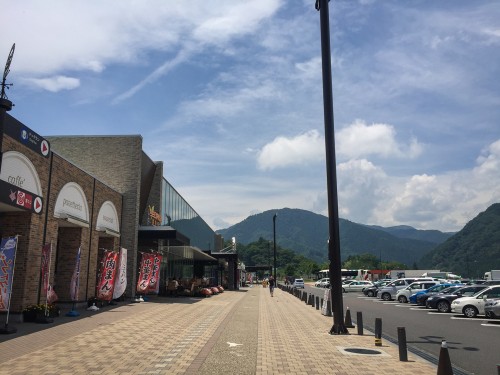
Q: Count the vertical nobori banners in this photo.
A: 7